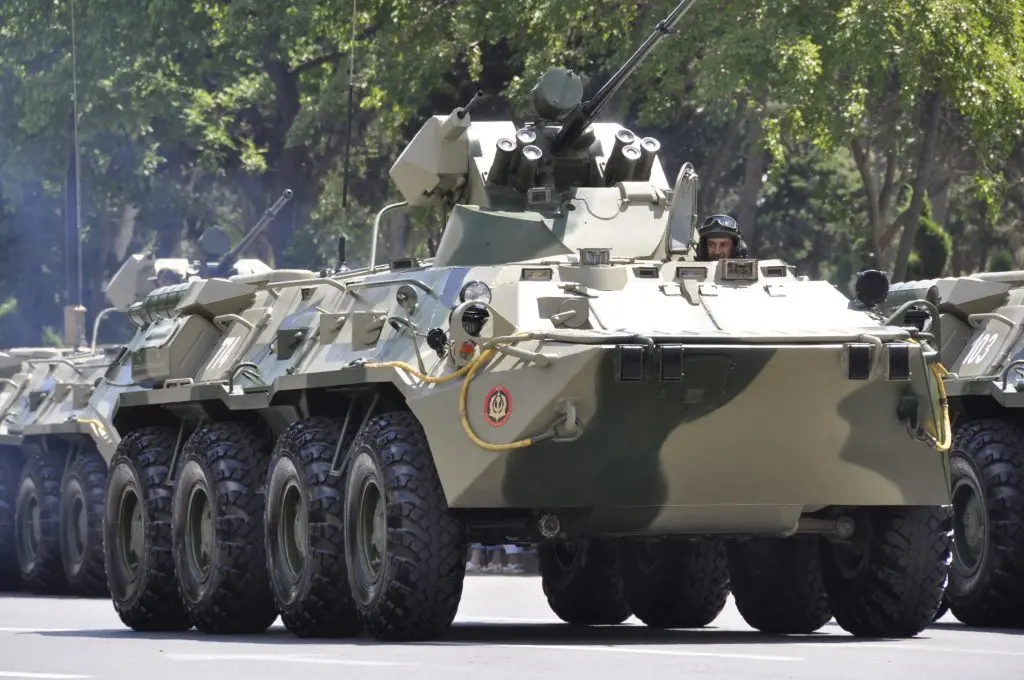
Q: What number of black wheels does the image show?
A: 12